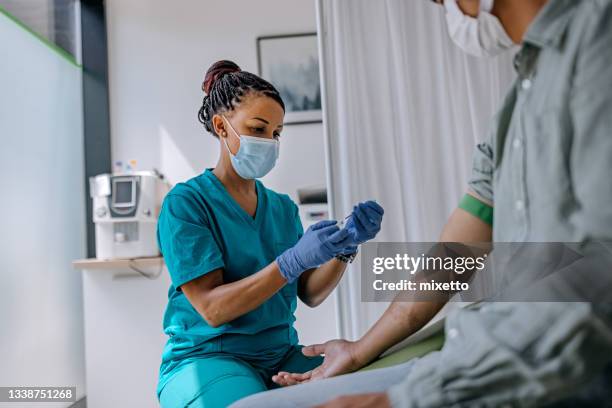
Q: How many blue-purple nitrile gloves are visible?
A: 2